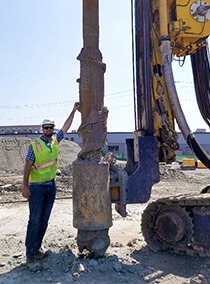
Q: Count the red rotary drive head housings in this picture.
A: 0